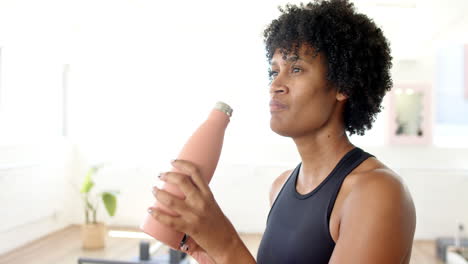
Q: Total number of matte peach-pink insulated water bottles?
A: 1